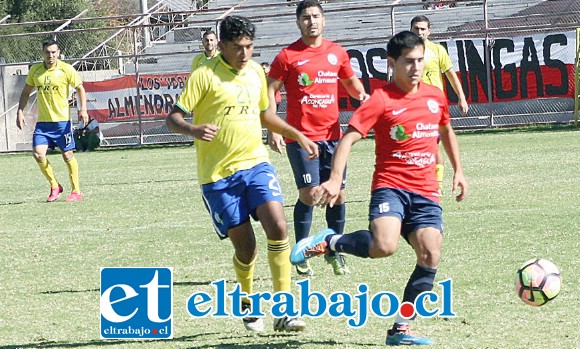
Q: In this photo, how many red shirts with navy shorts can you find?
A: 2